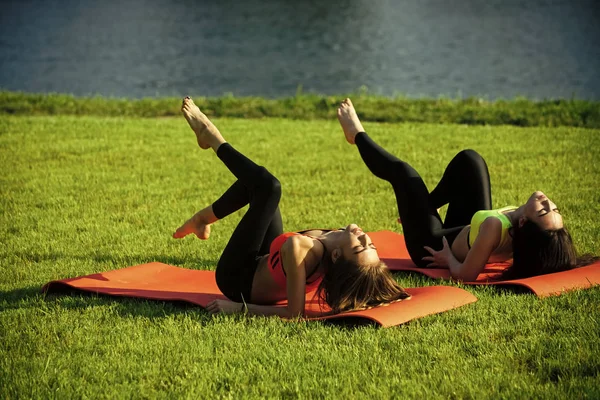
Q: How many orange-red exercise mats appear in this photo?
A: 2